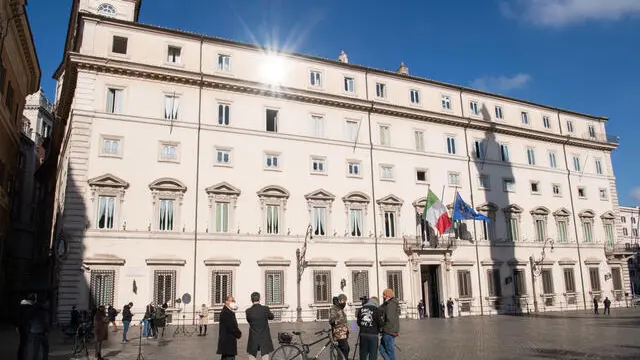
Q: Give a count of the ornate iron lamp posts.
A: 2